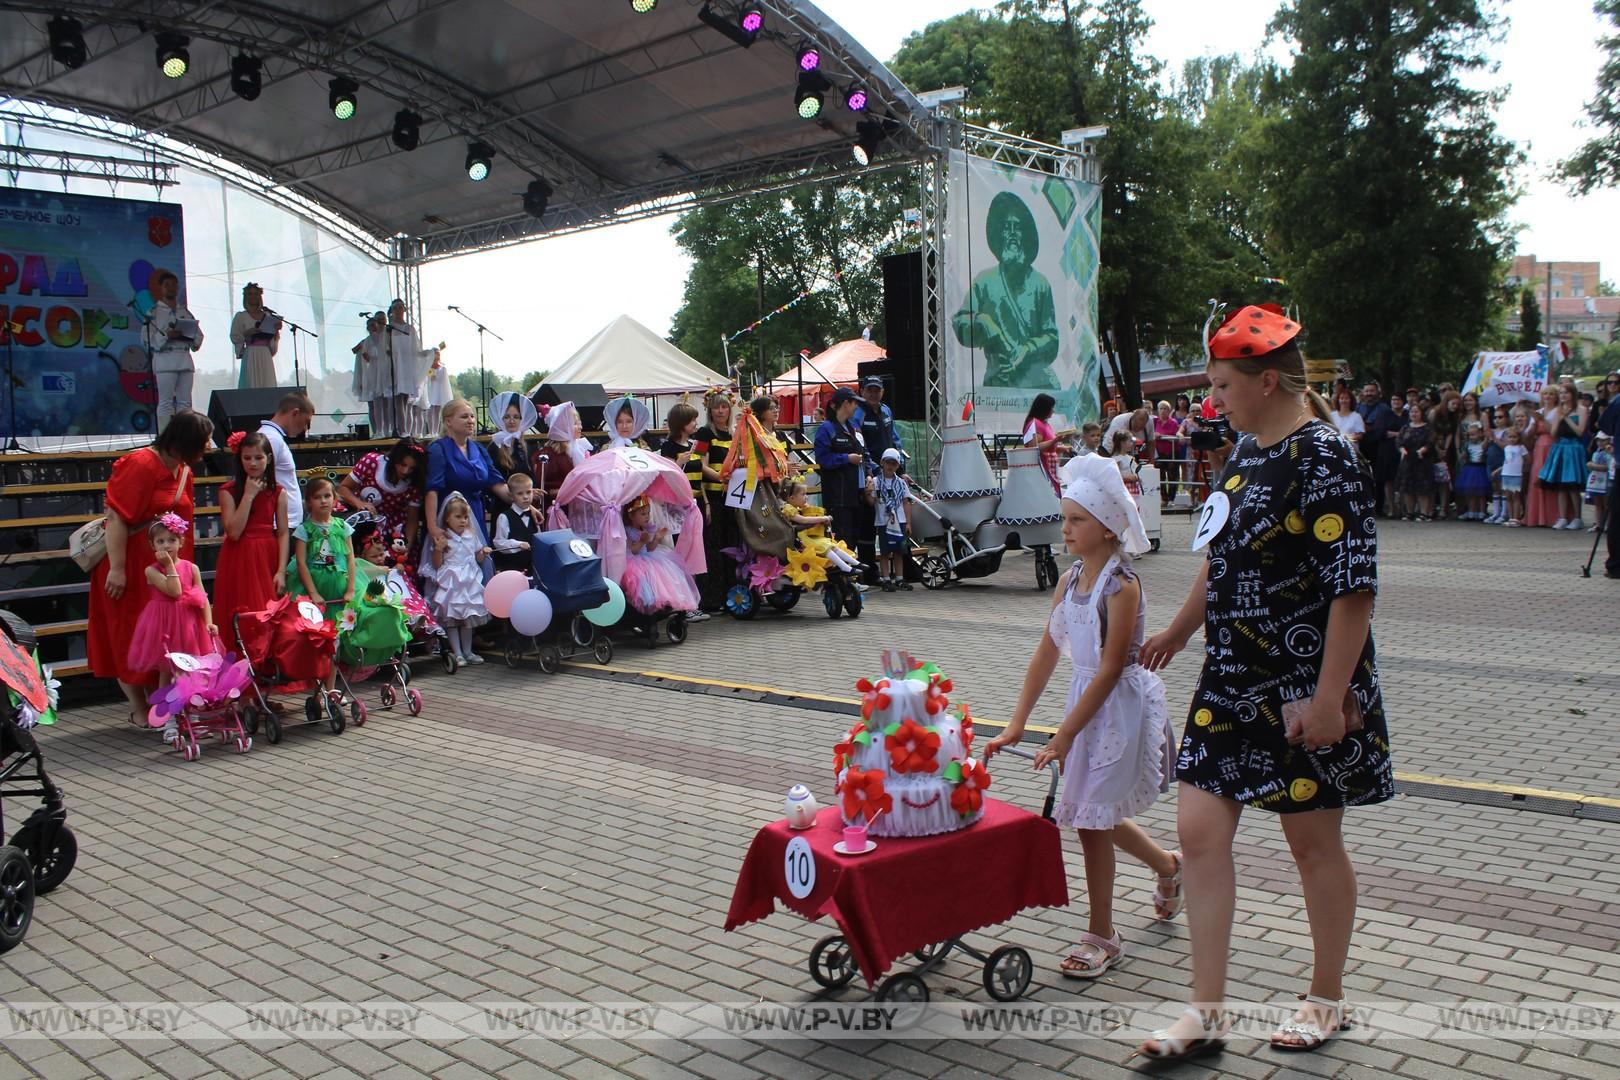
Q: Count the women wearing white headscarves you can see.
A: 3